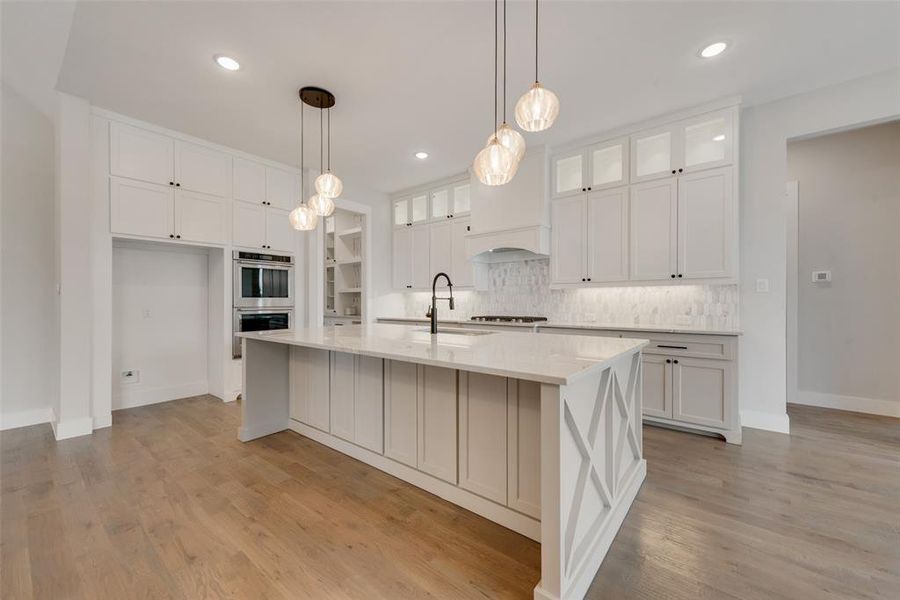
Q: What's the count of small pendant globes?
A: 6